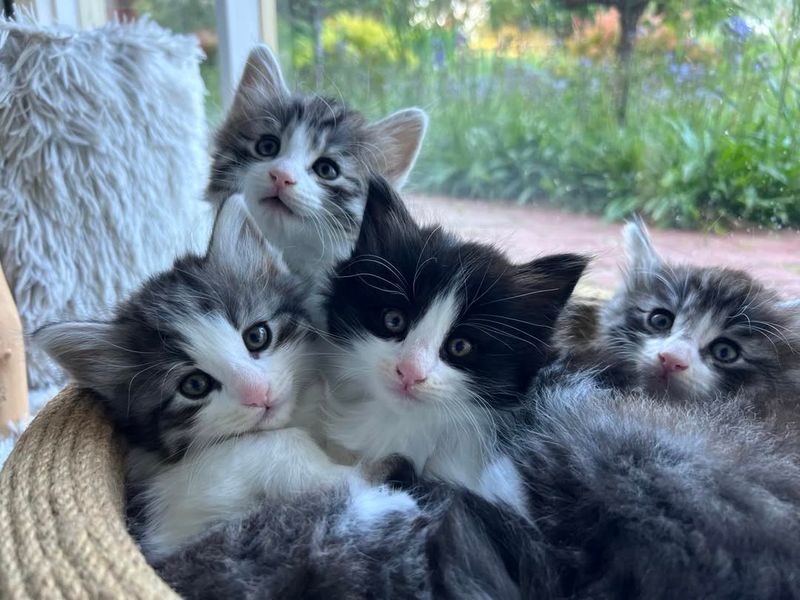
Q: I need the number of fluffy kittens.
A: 4